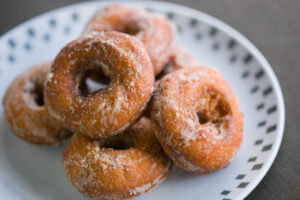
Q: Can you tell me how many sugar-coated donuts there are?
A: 6